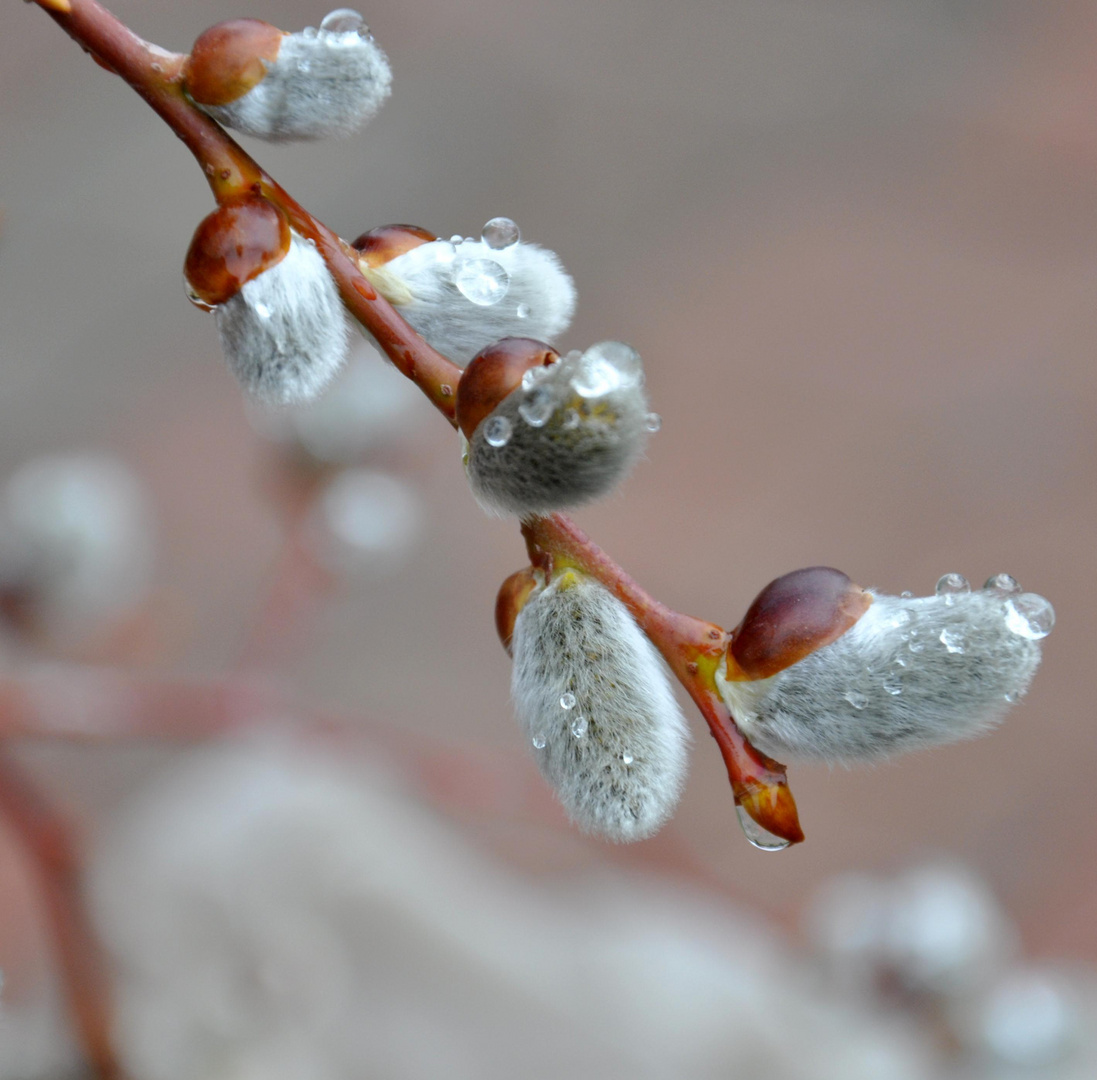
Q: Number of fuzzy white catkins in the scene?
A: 6